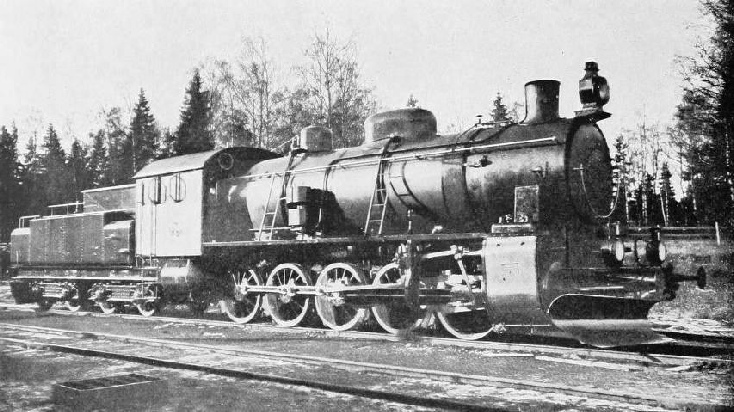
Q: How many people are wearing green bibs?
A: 0